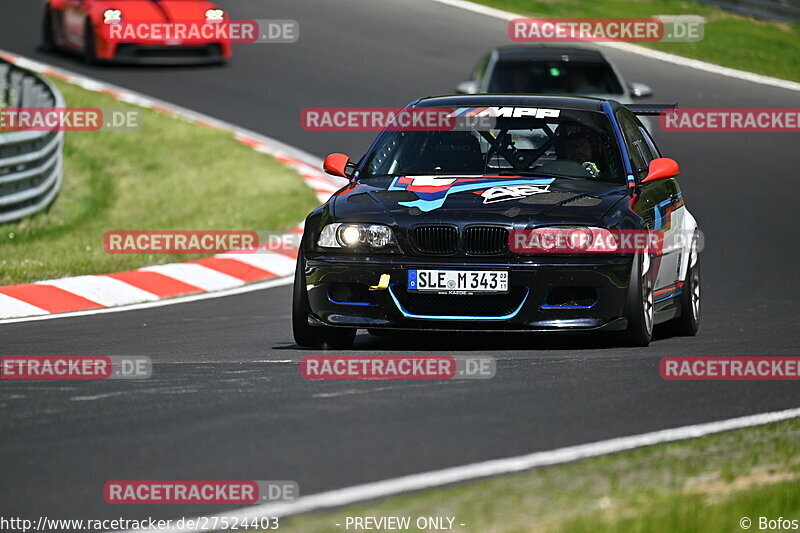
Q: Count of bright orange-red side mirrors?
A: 2